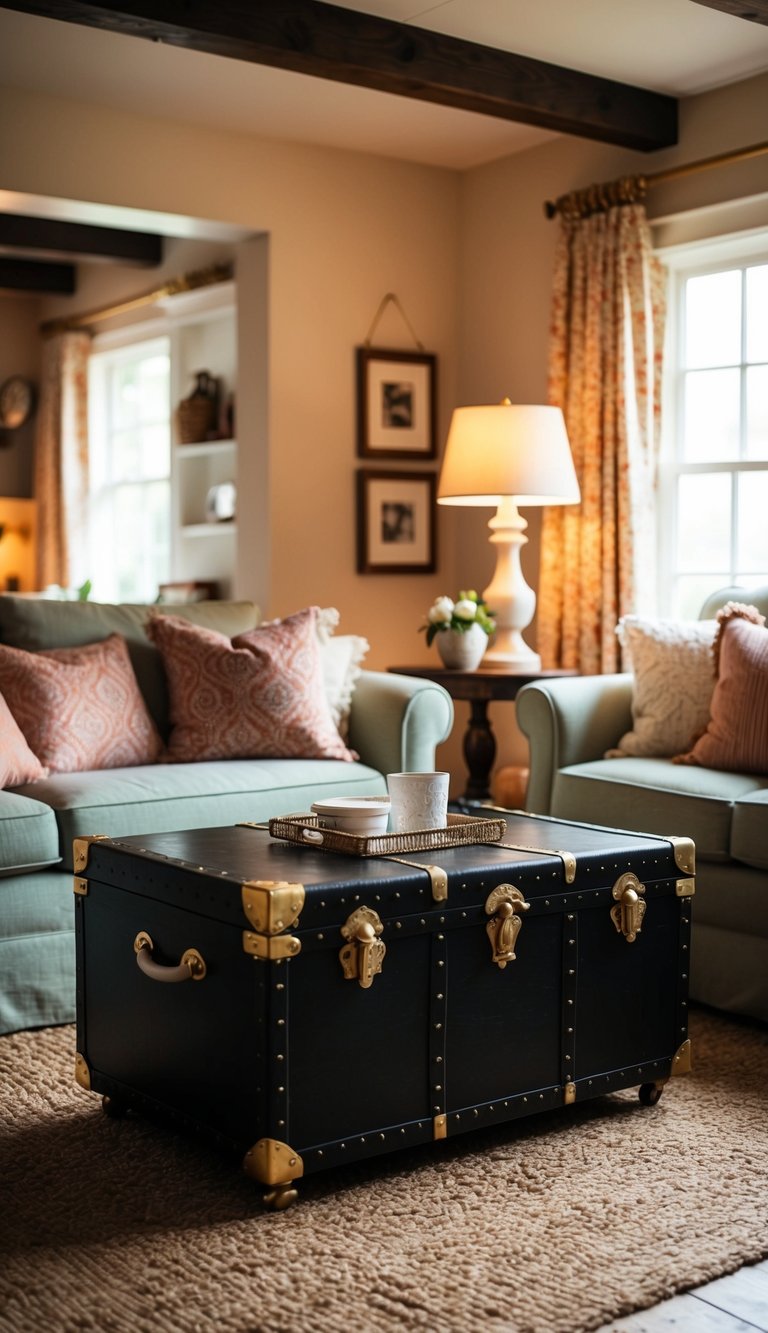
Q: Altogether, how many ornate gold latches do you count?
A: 3